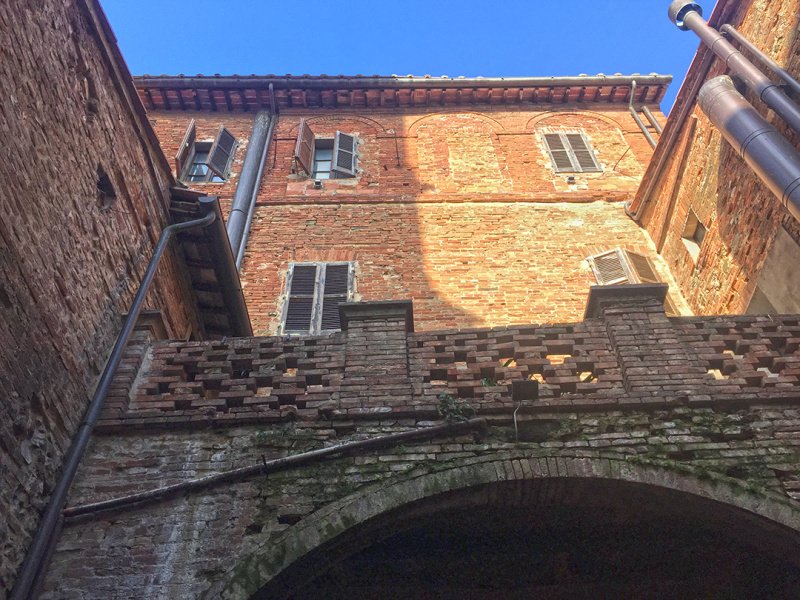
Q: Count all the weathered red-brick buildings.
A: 3